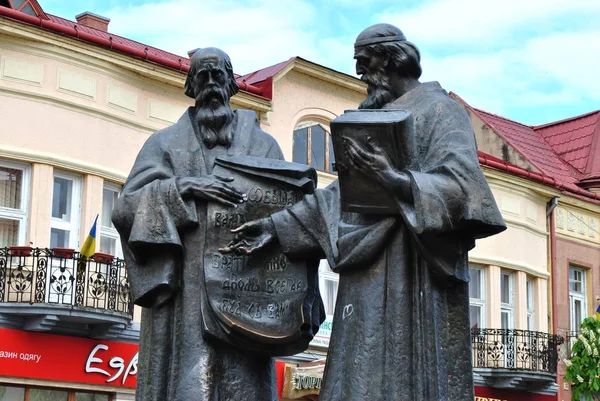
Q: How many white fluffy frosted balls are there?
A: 0